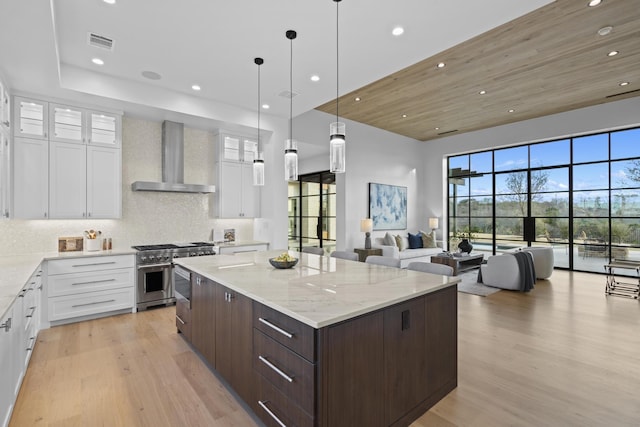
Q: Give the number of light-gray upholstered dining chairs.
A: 4